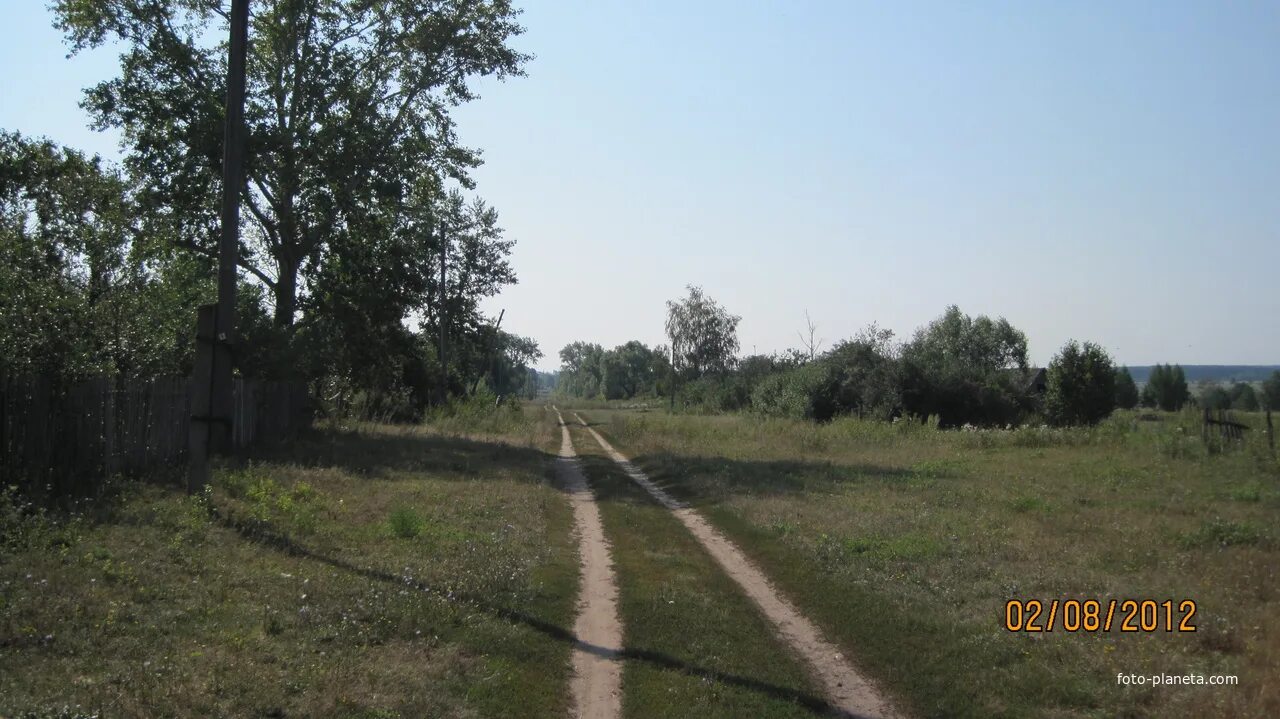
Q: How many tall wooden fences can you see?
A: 1